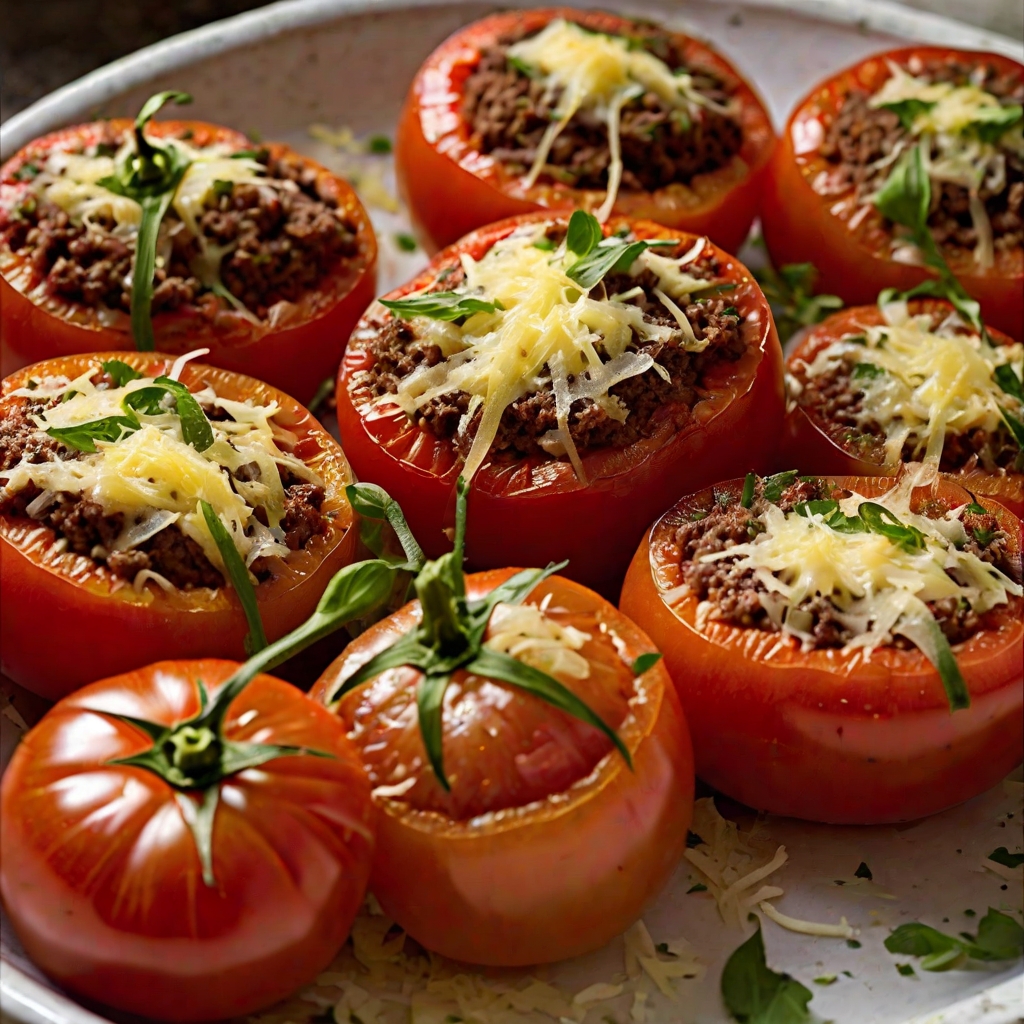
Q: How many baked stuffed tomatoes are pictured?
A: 7